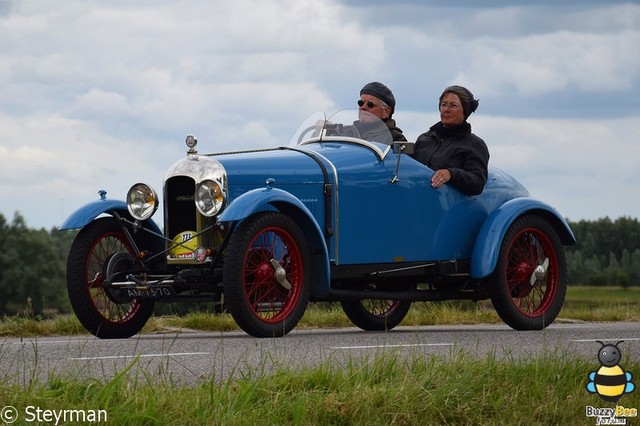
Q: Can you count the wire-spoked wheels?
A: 4